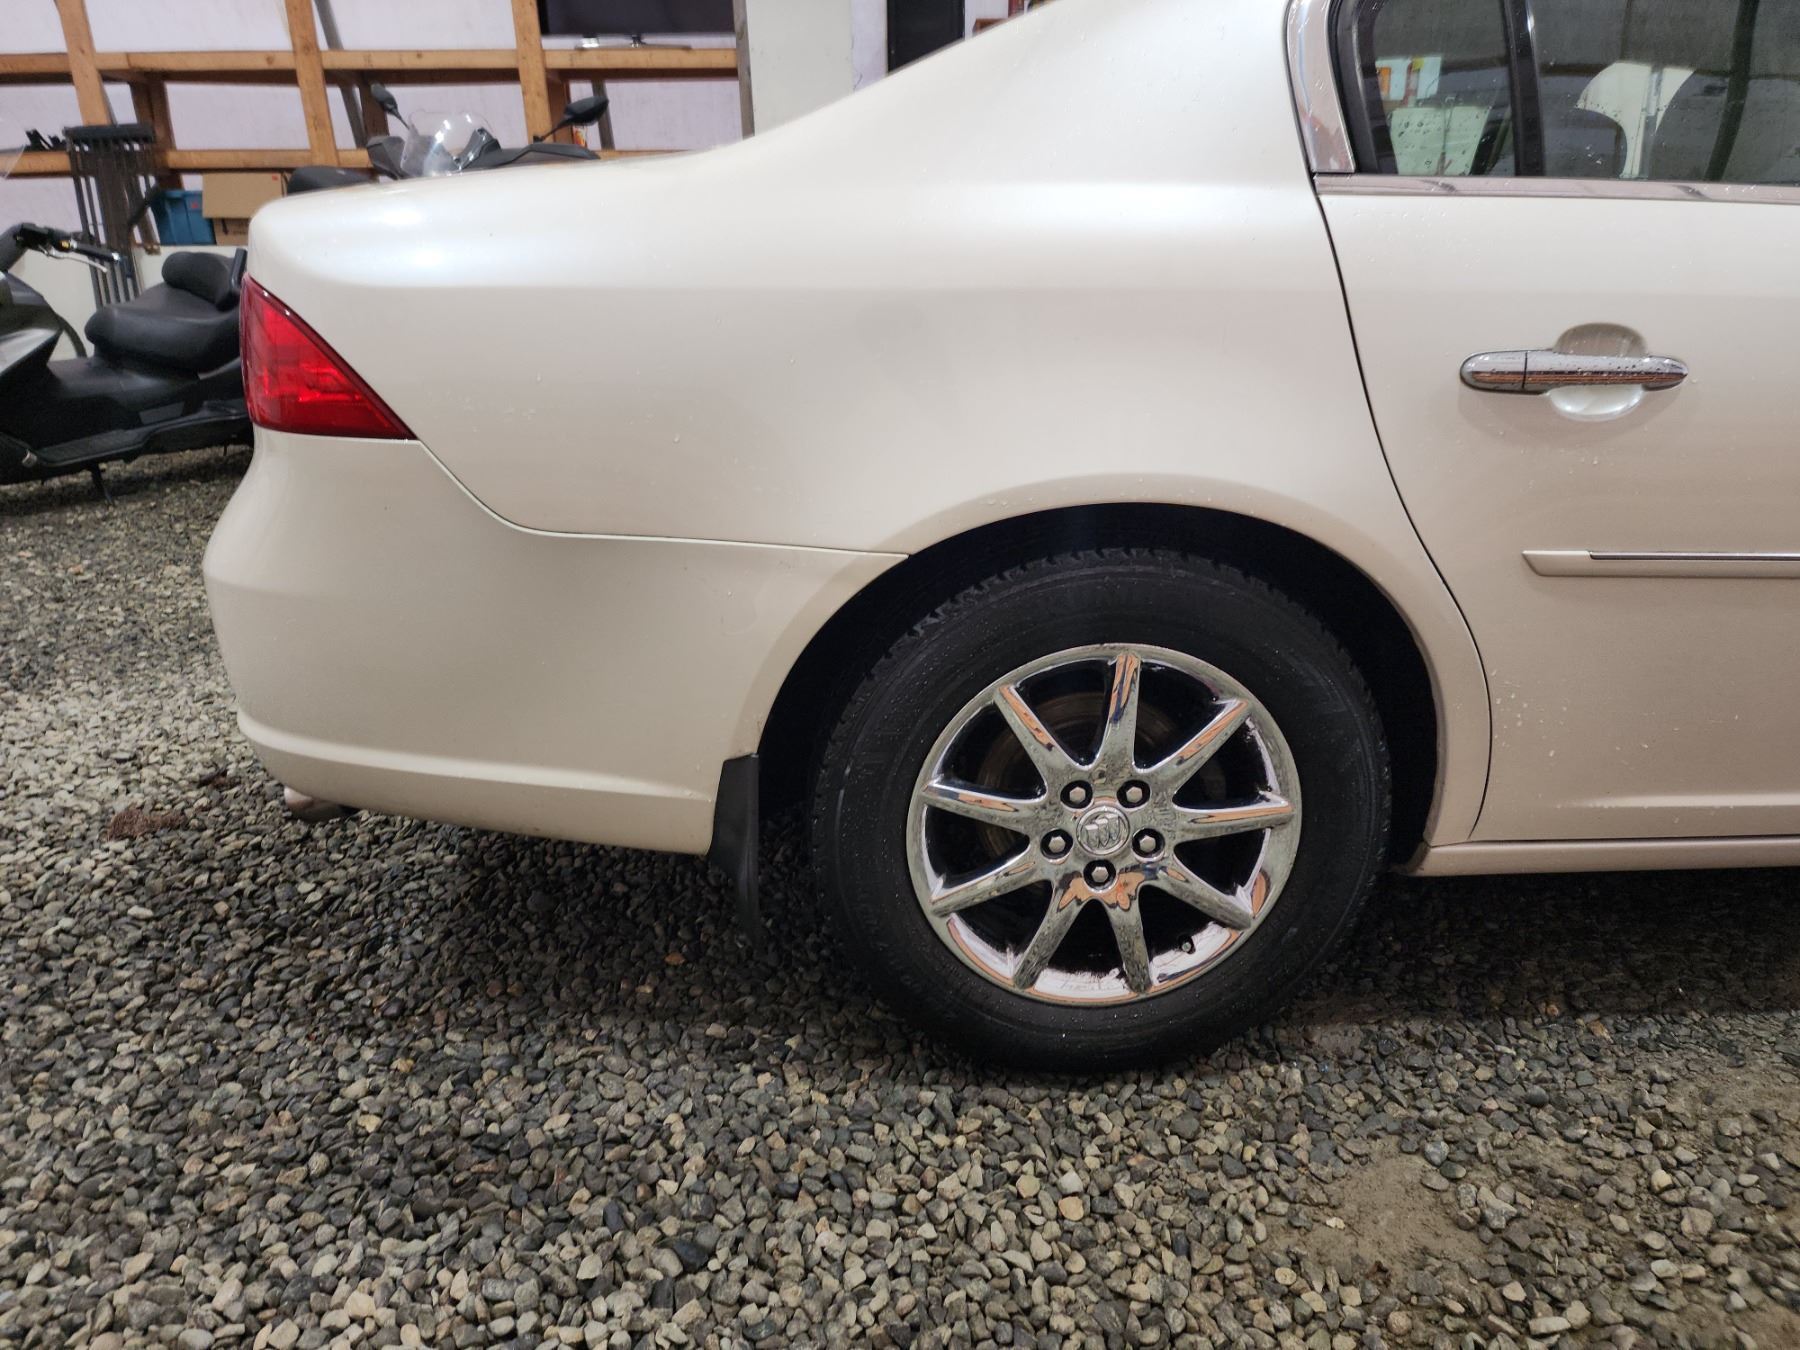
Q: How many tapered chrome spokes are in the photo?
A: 9